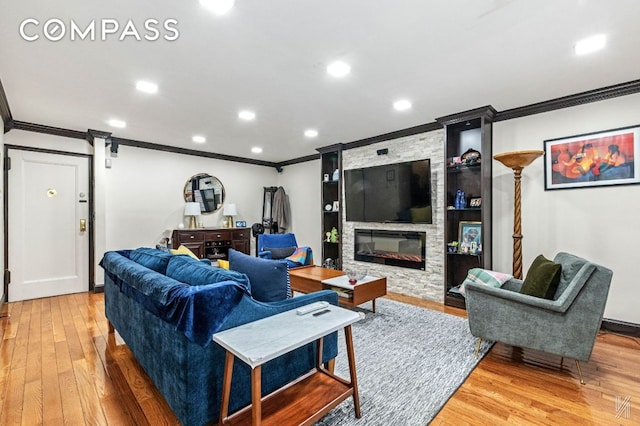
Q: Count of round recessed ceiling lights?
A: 10